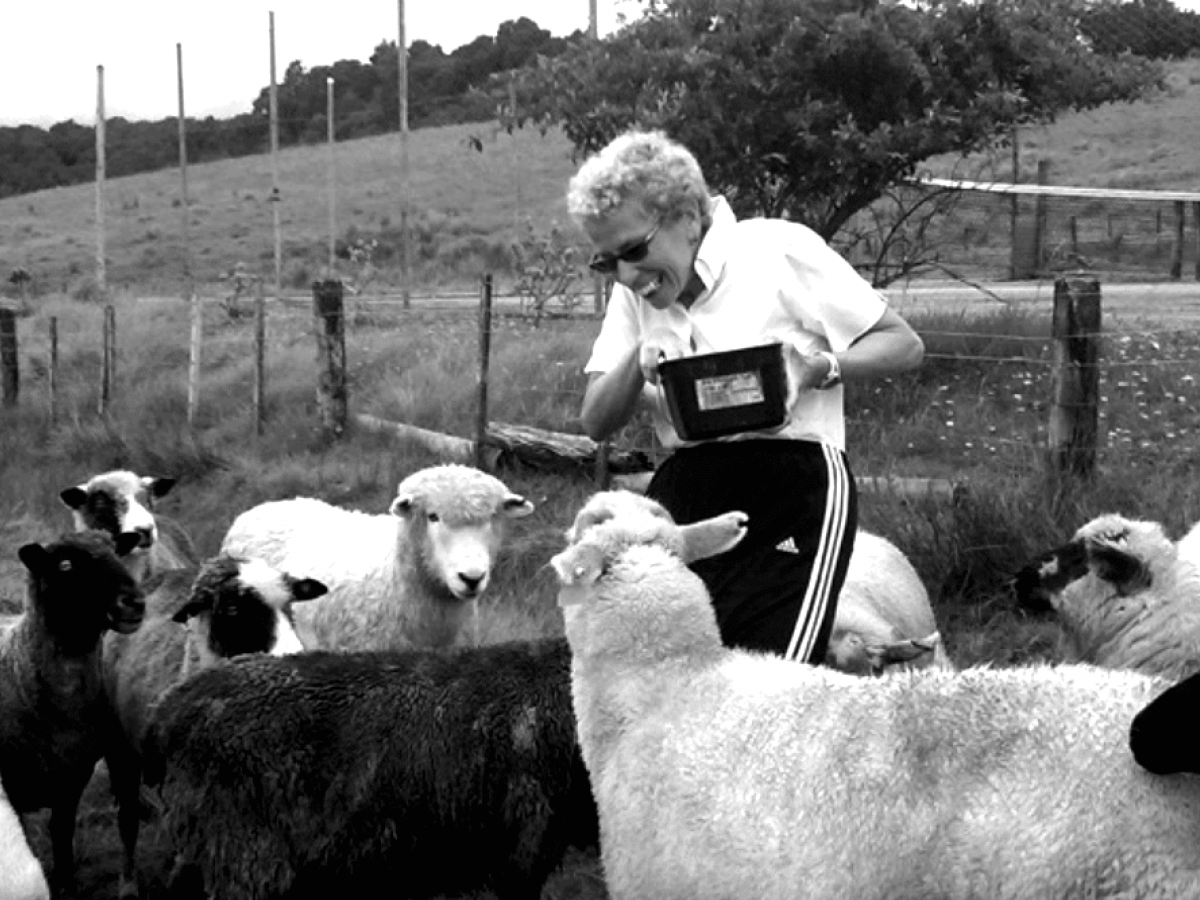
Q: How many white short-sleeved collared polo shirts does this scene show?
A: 1